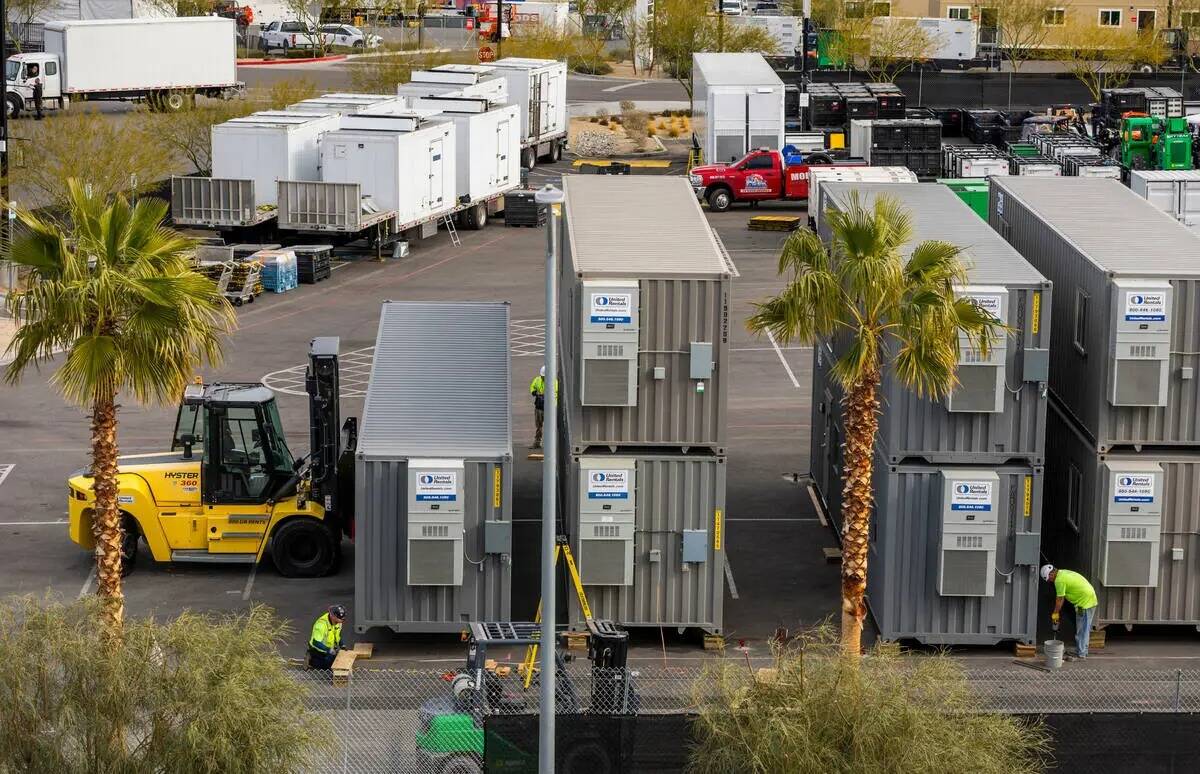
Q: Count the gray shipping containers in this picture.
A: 7